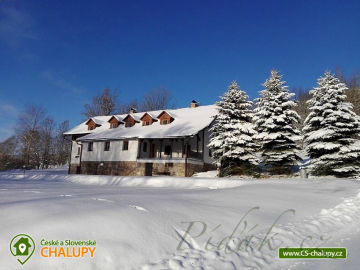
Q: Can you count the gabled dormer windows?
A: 5